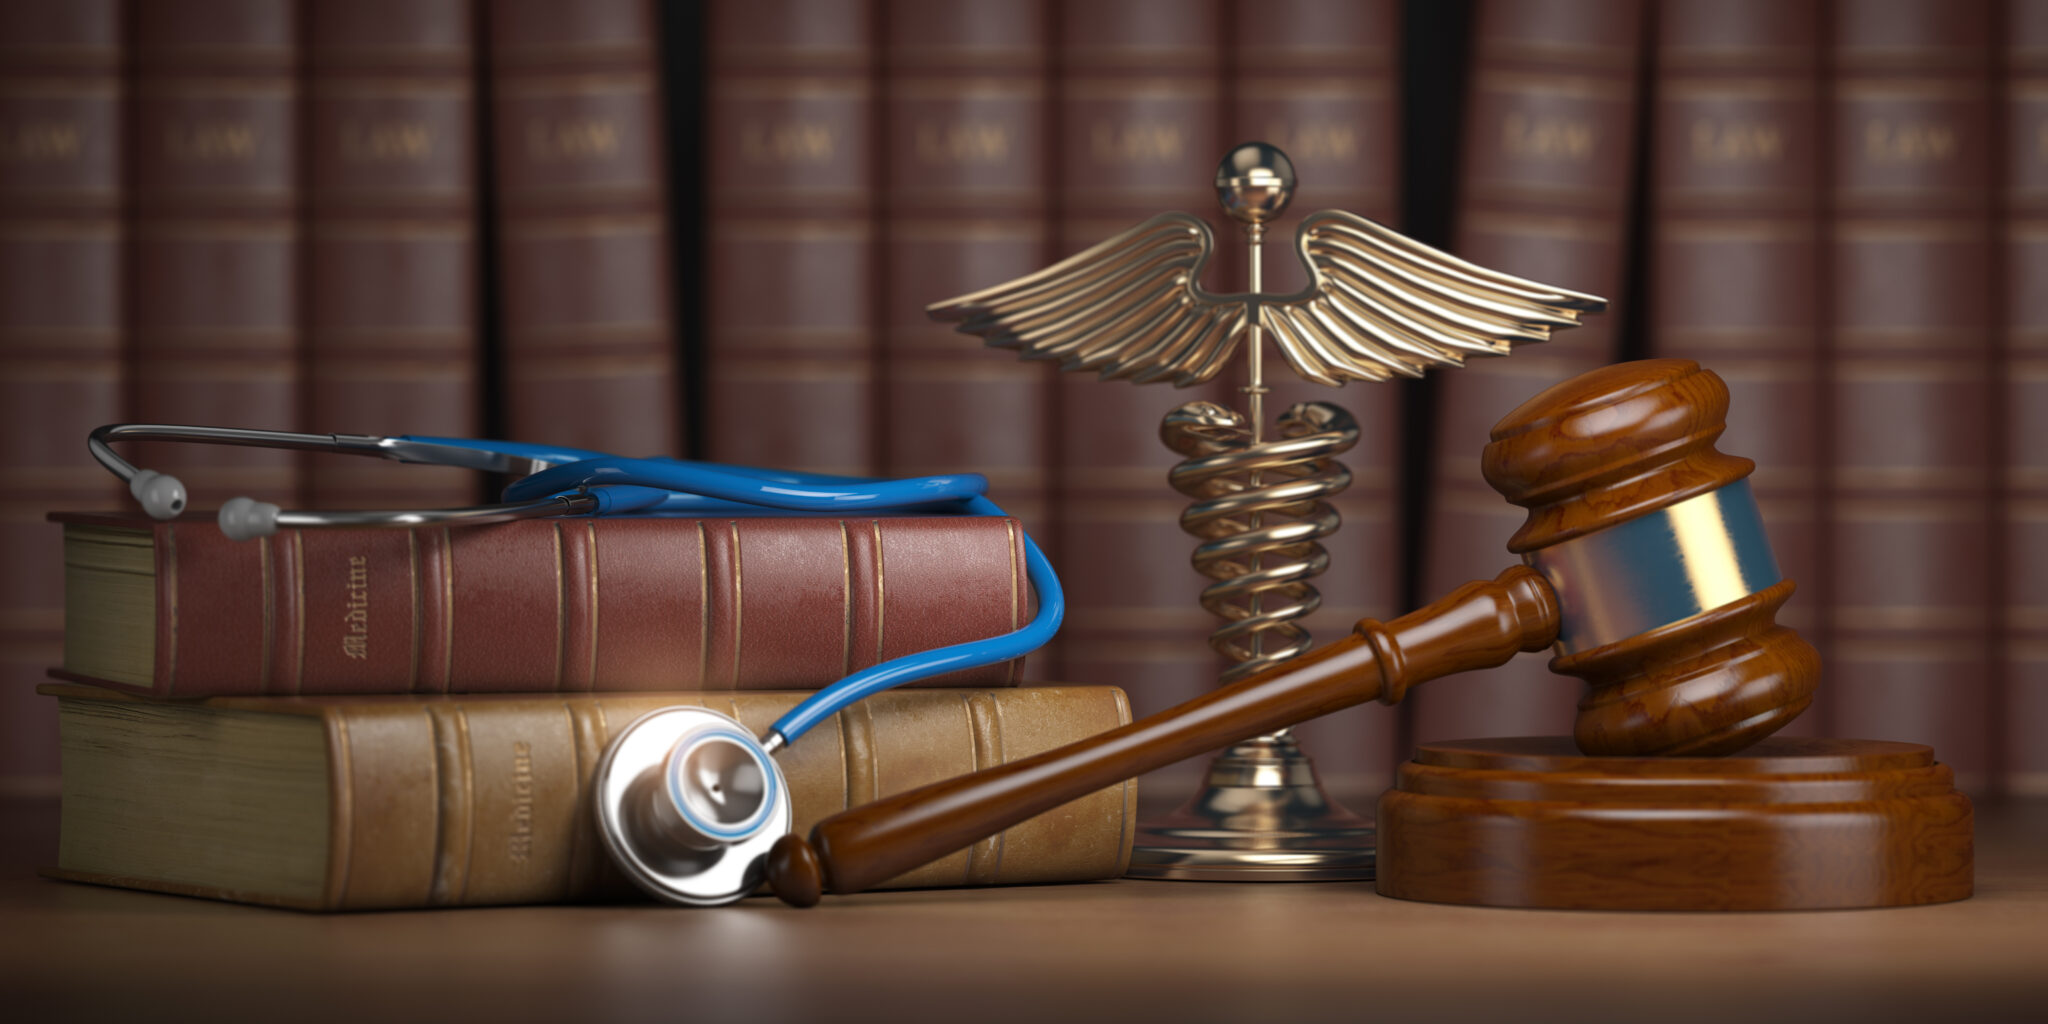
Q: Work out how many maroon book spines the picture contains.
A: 13